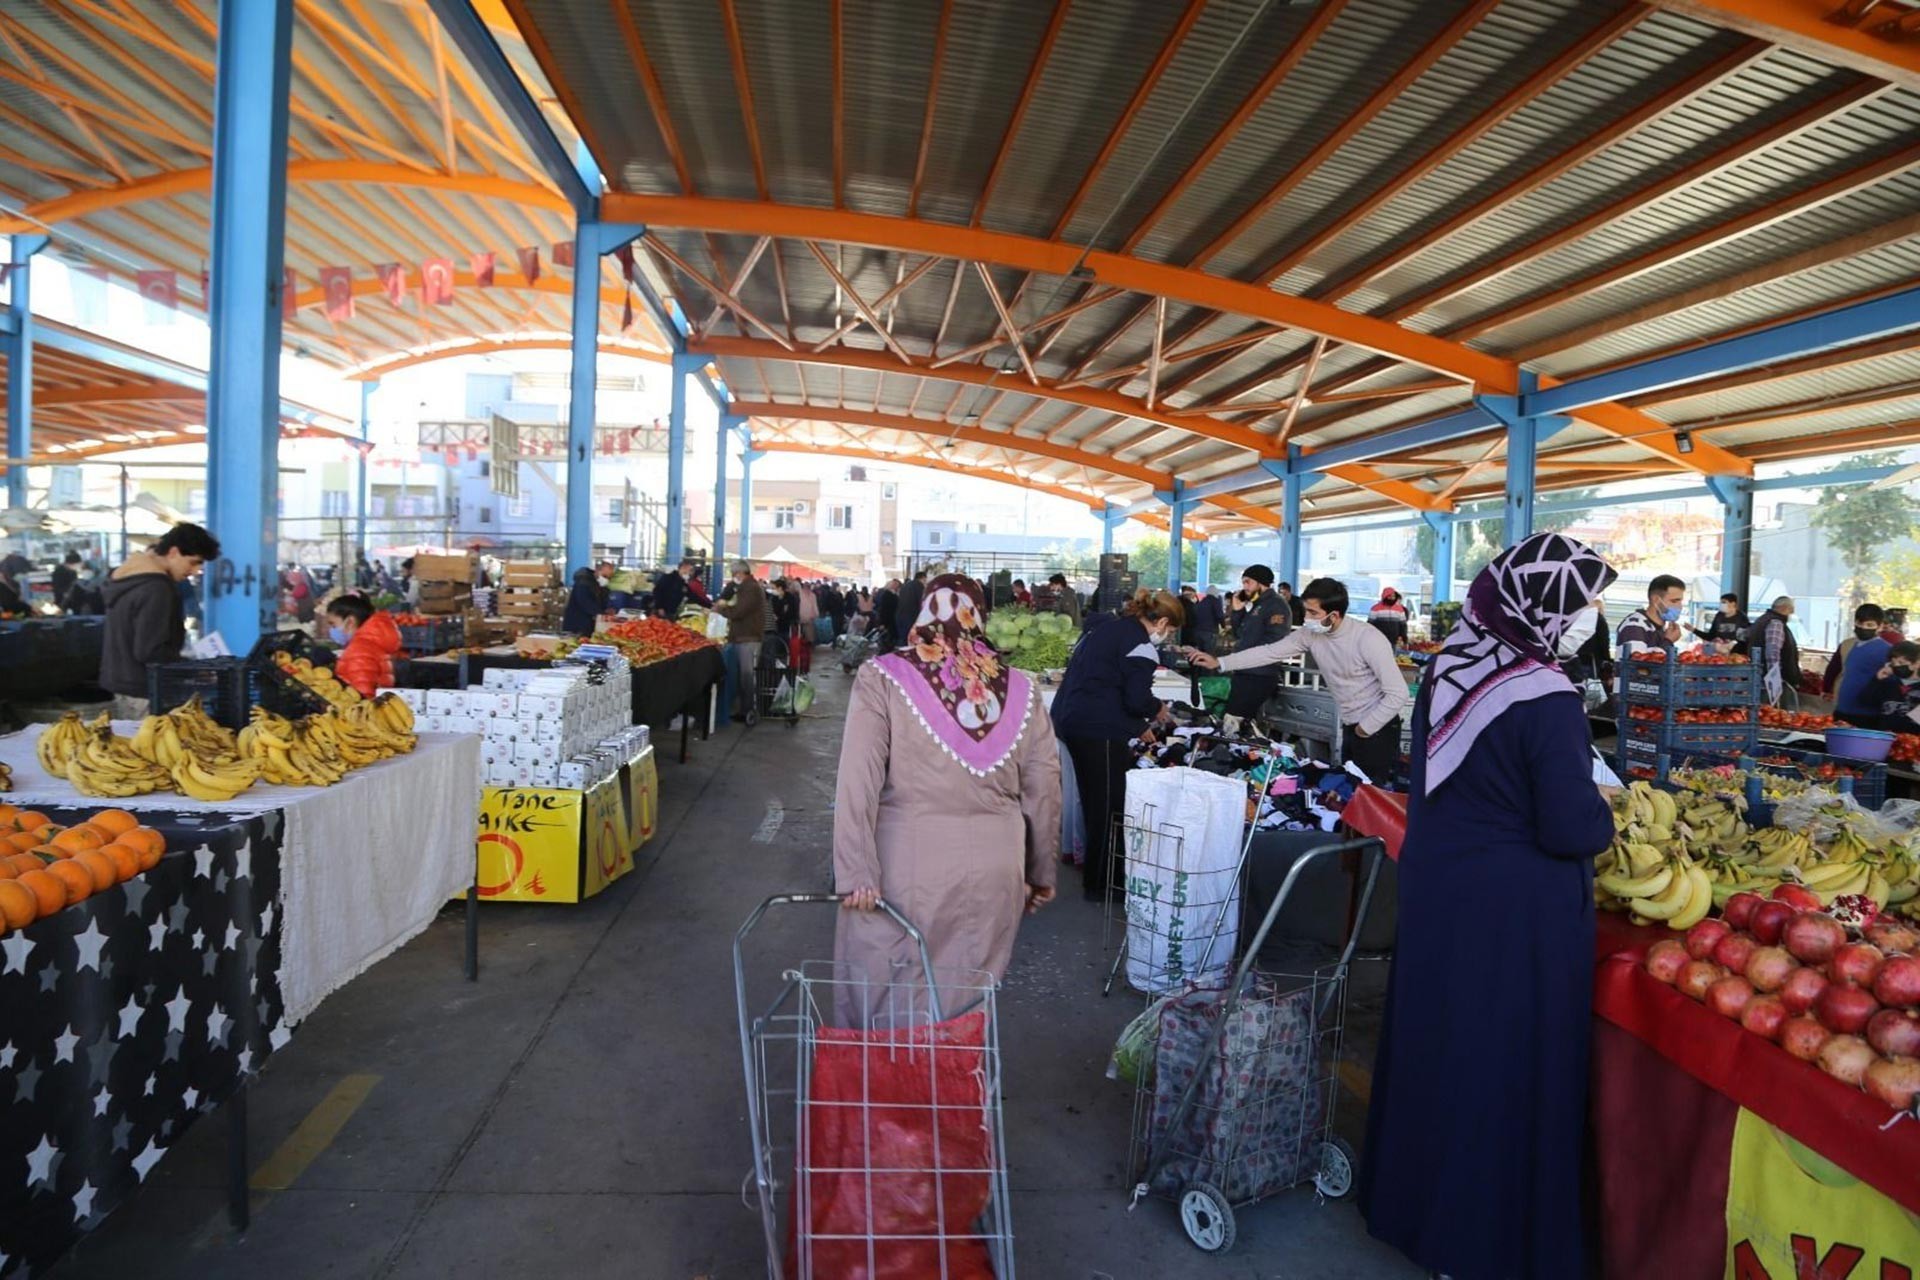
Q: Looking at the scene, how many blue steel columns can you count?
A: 14